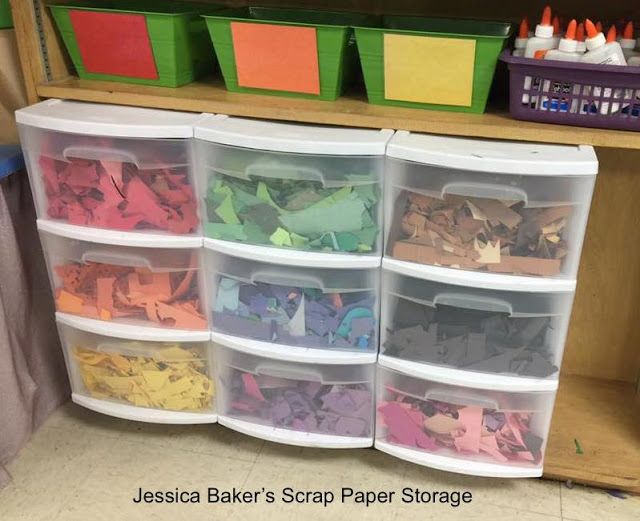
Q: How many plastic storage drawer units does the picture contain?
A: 3